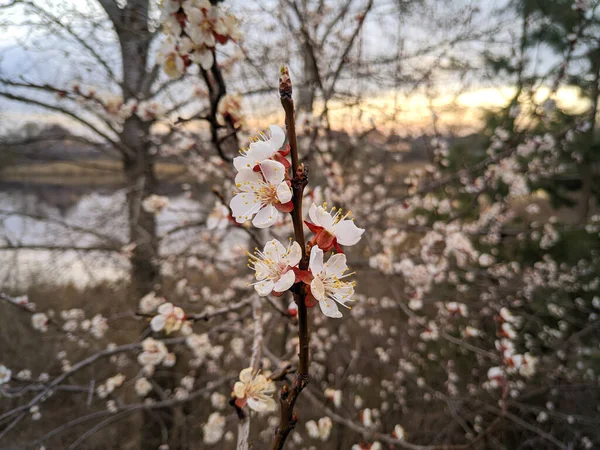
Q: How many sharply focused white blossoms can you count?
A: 5